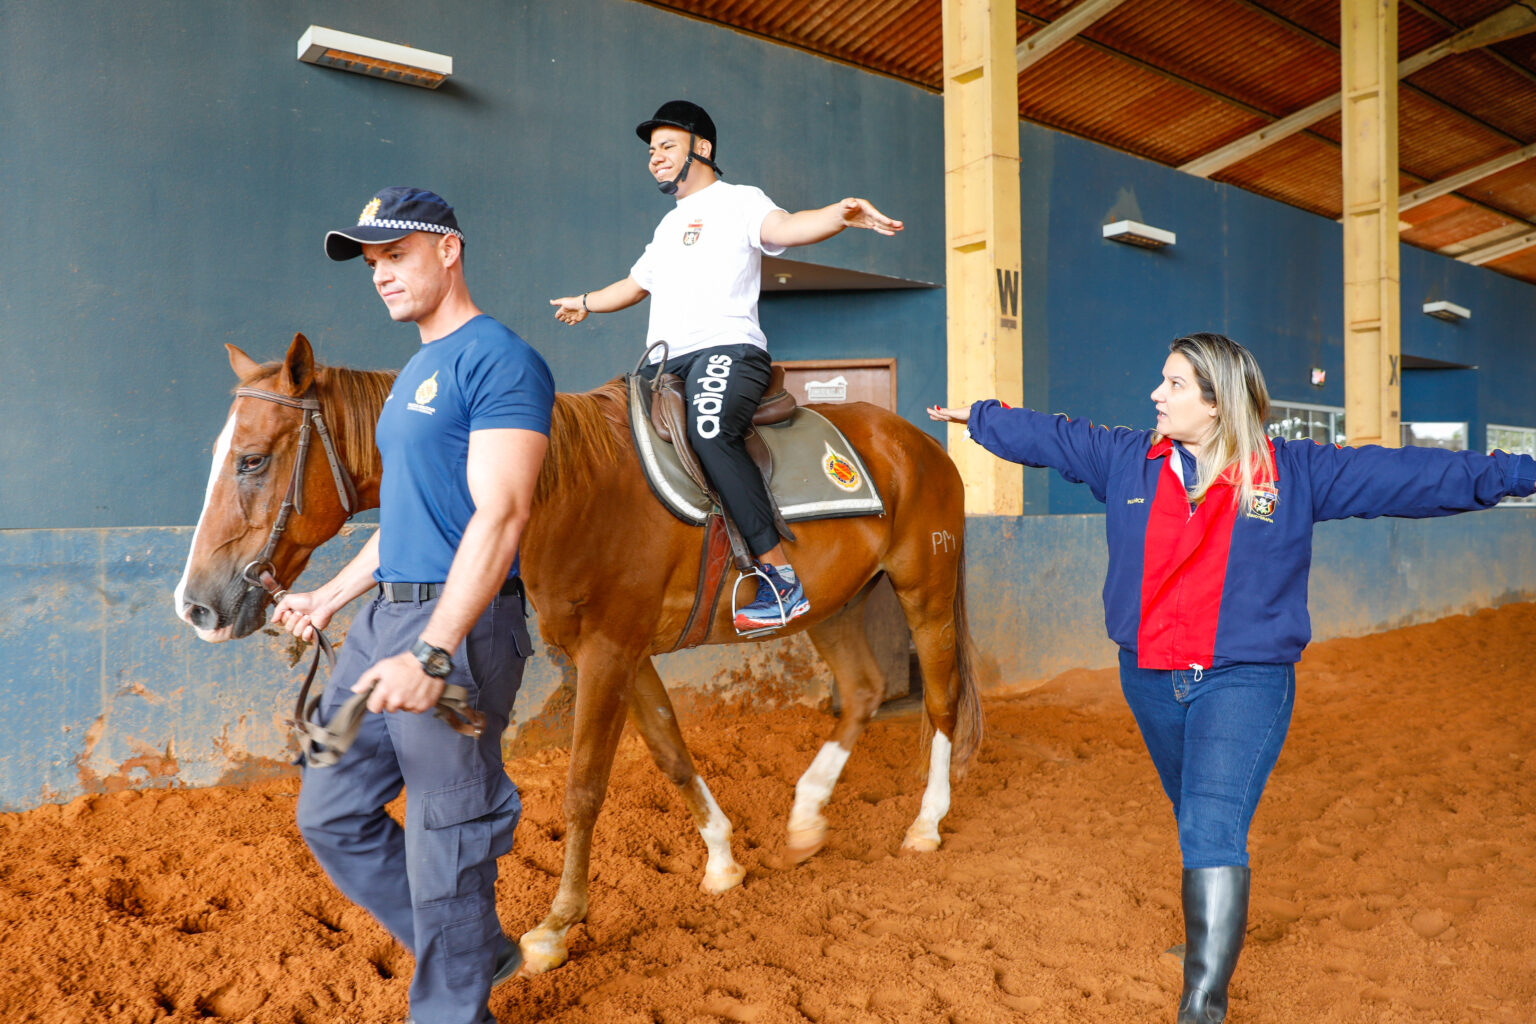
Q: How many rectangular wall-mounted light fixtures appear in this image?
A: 3